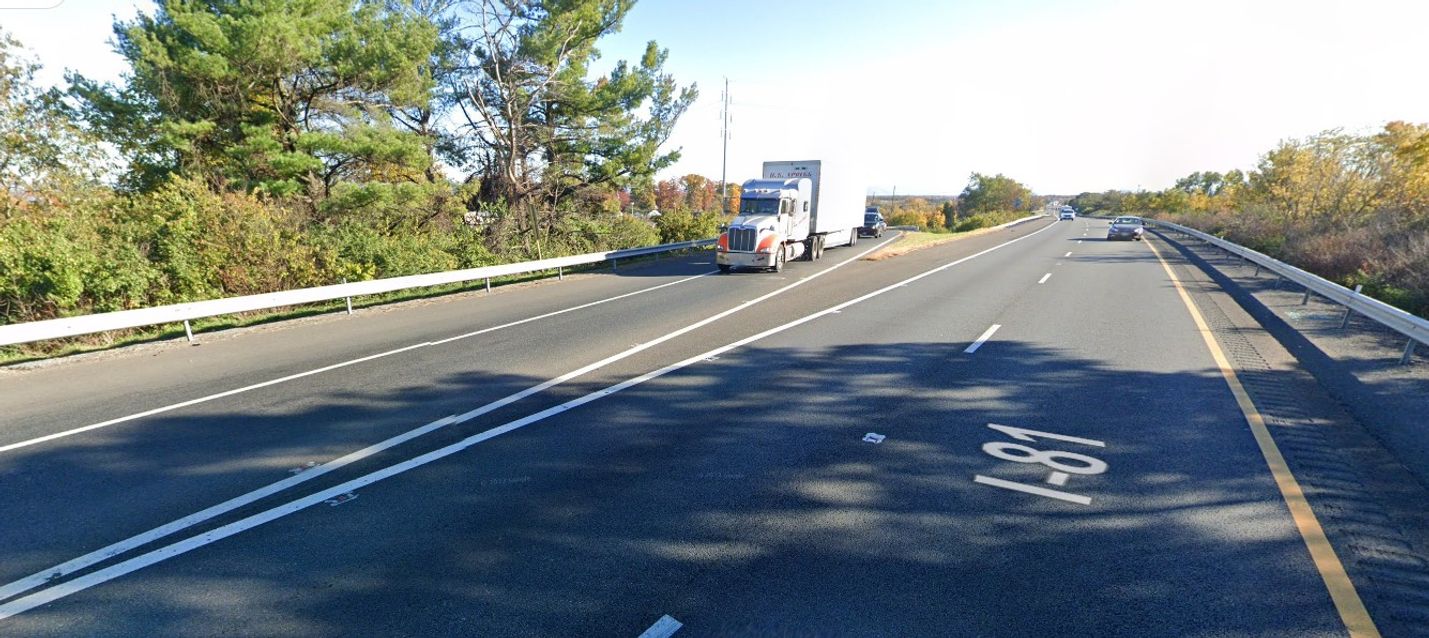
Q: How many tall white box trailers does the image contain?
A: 1